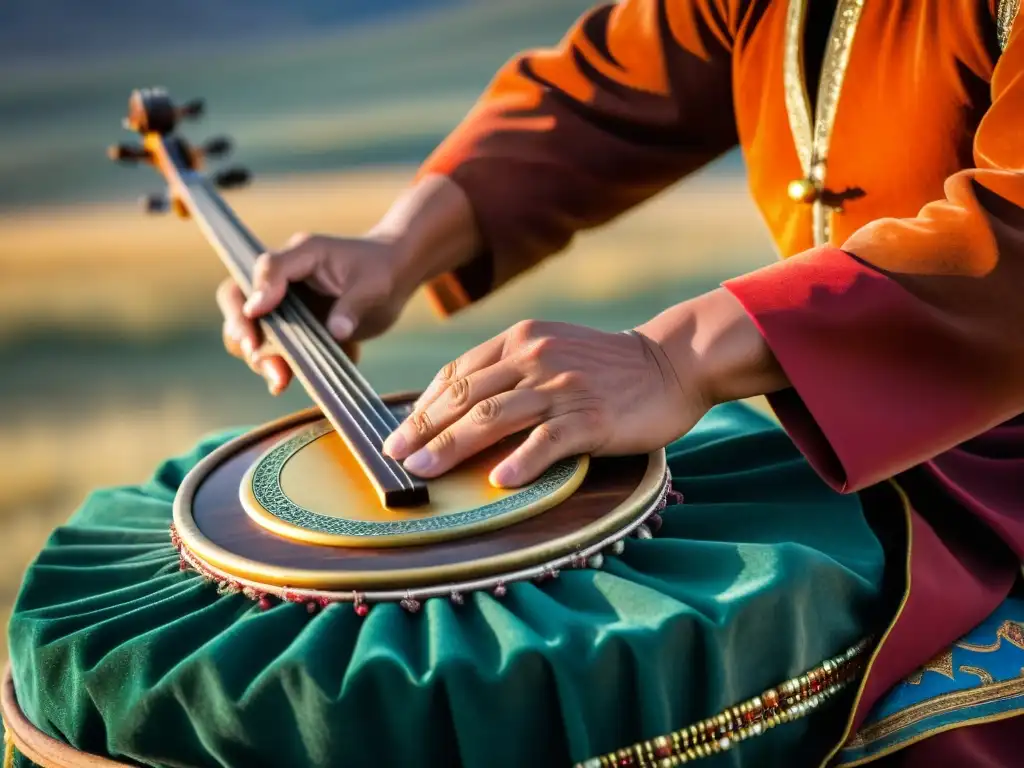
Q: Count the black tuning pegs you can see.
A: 5